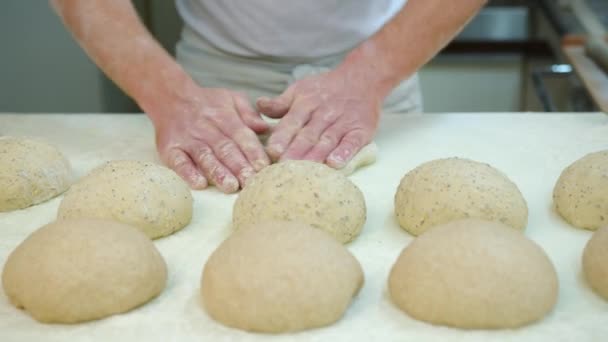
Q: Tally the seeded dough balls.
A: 5